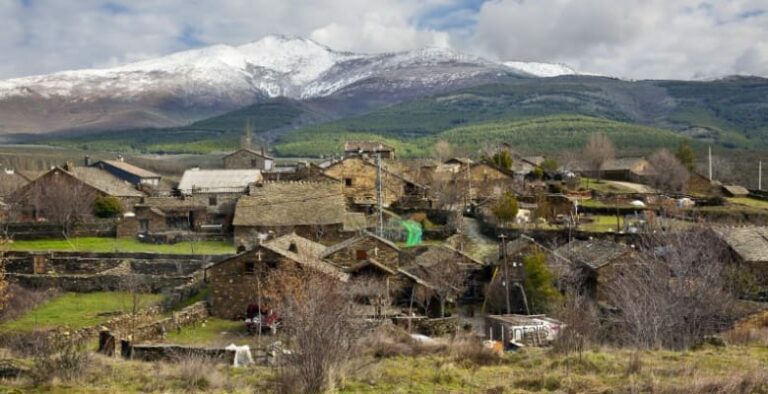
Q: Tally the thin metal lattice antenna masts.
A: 1